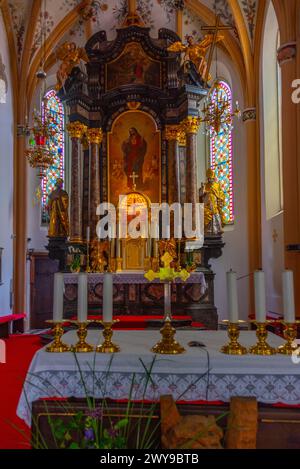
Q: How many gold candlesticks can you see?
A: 6